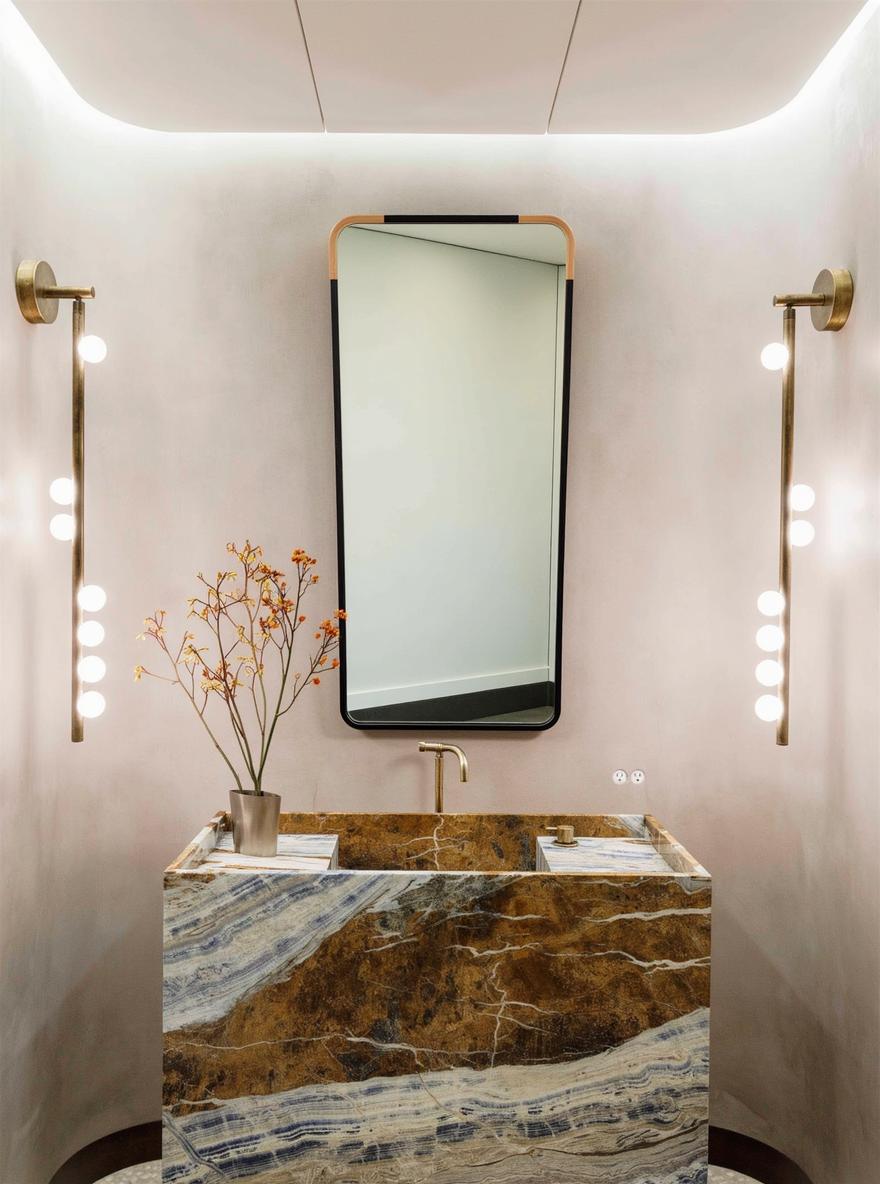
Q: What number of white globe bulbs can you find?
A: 14